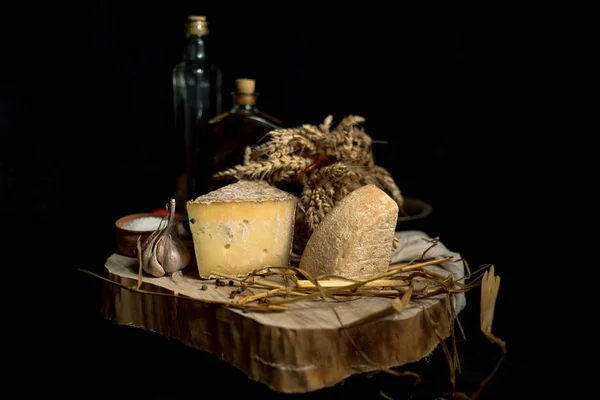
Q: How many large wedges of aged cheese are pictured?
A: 2